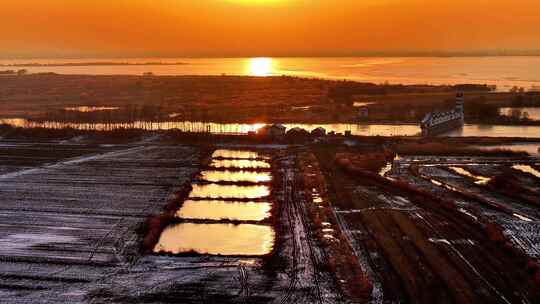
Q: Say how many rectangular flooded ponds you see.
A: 6